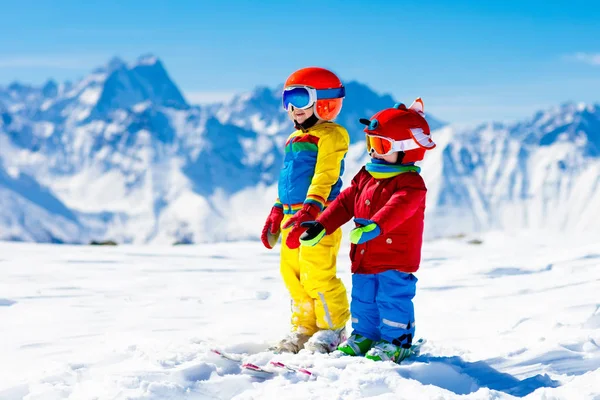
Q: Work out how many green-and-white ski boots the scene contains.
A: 2